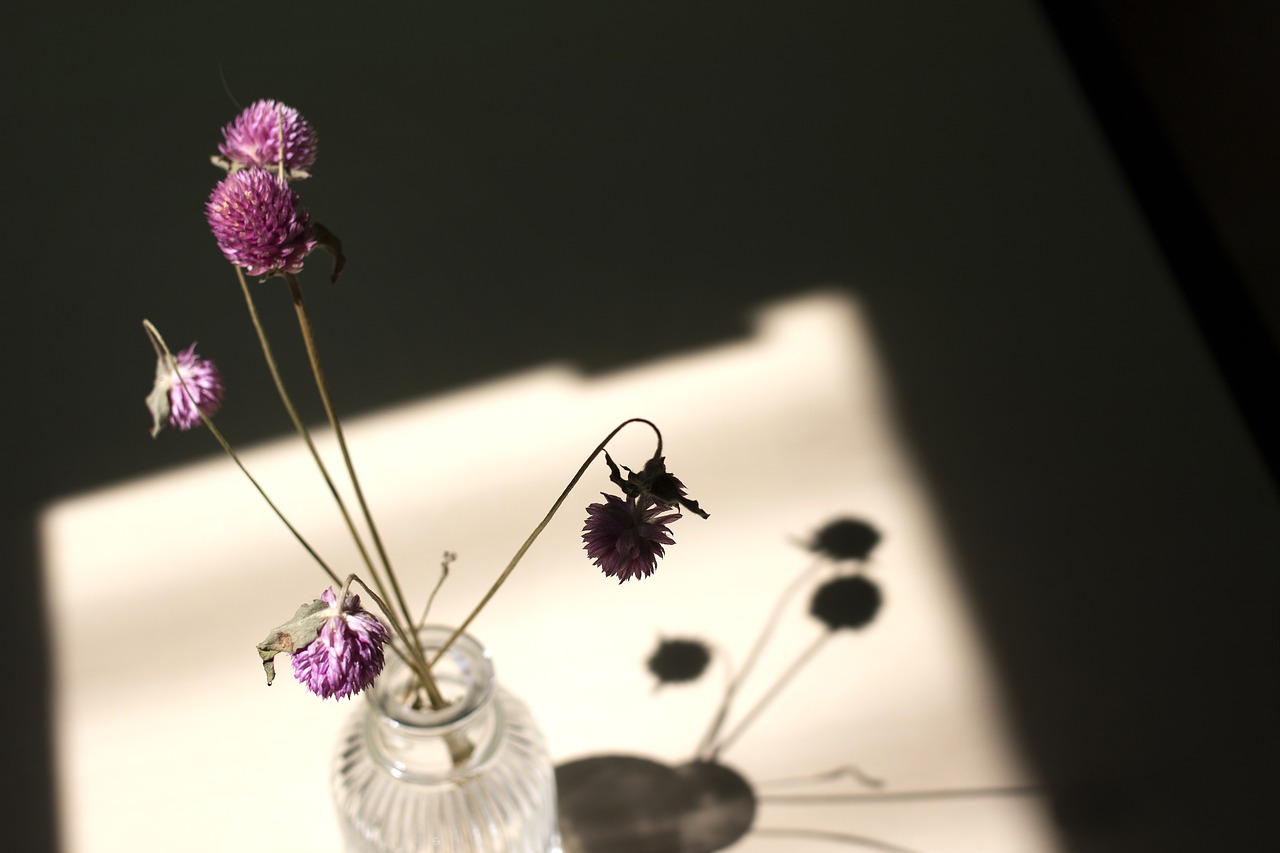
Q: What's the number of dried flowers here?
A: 5